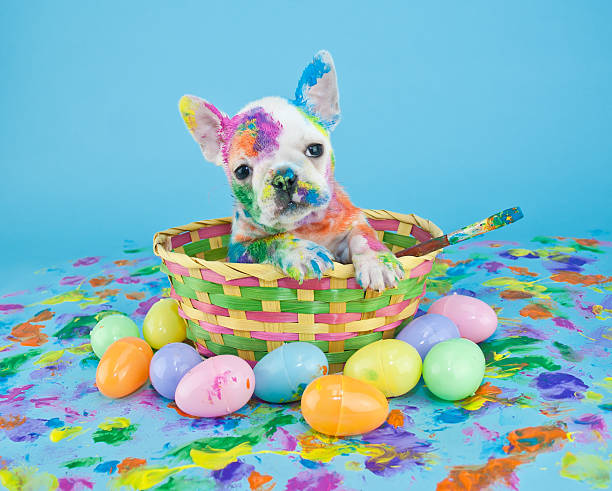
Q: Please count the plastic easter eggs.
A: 11